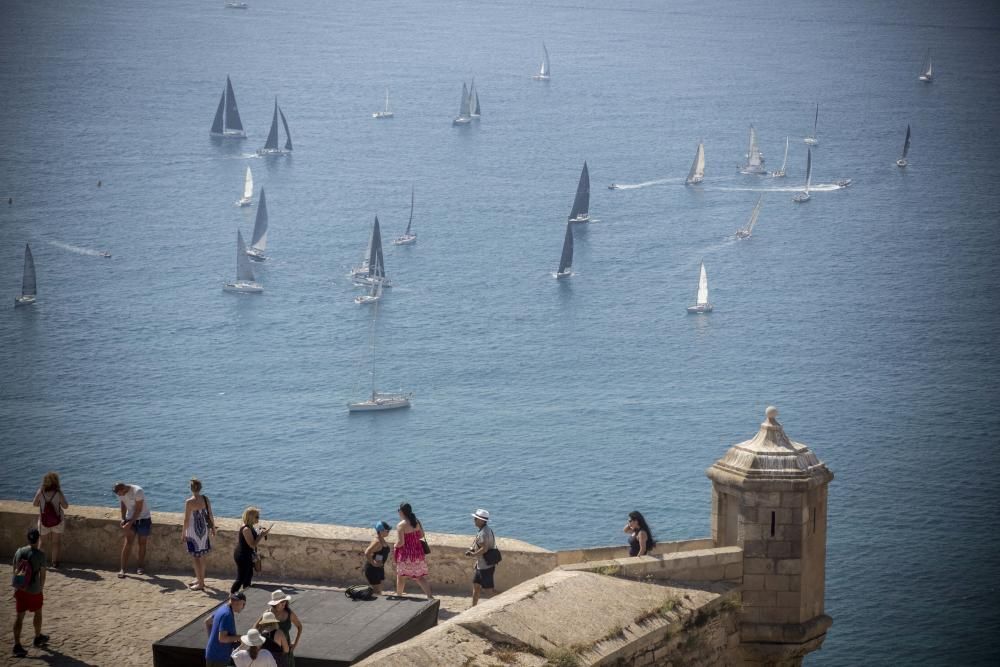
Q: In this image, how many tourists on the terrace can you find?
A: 13